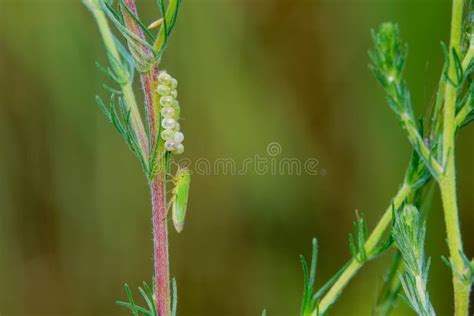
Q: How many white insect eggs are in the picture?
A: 12